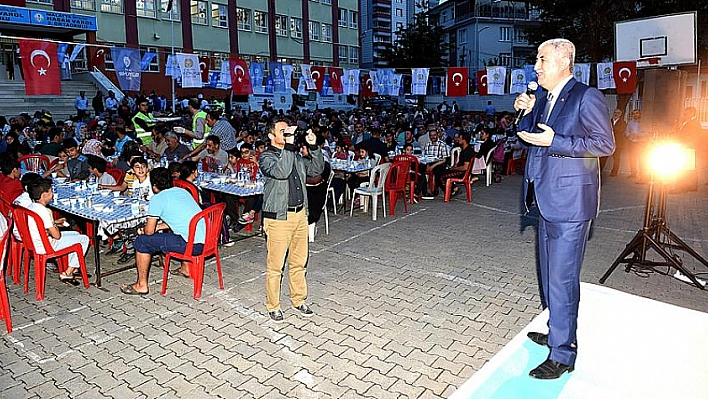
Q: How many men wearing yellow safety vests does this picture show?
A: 2